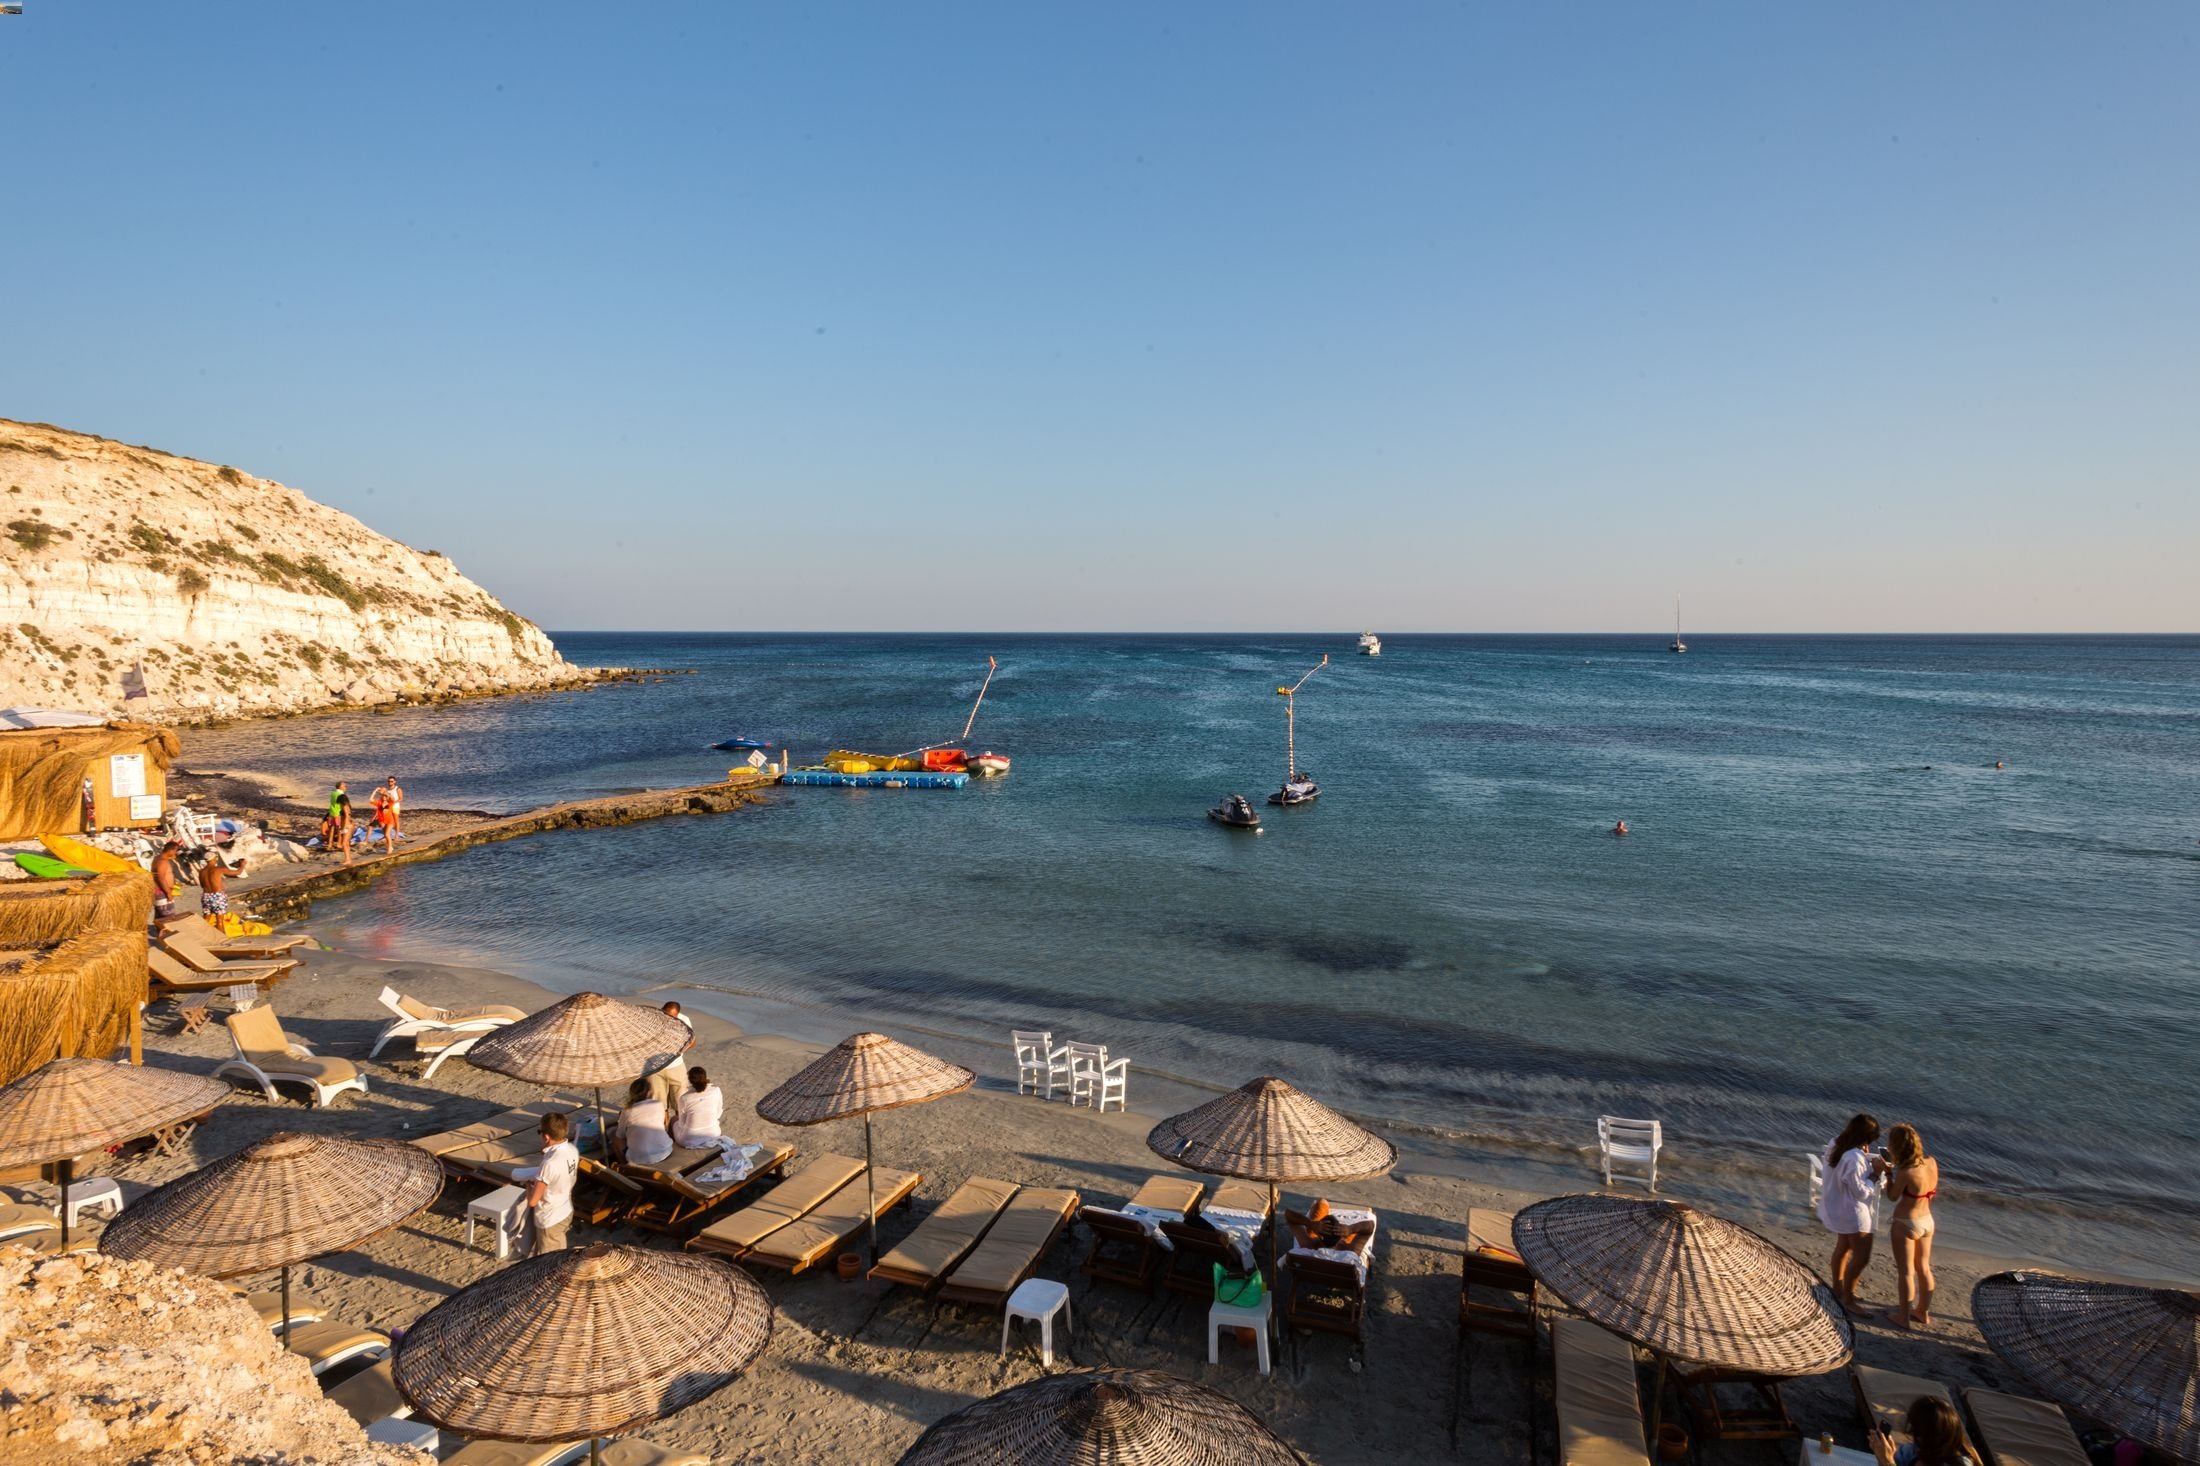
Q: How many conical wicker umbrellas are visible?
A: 9